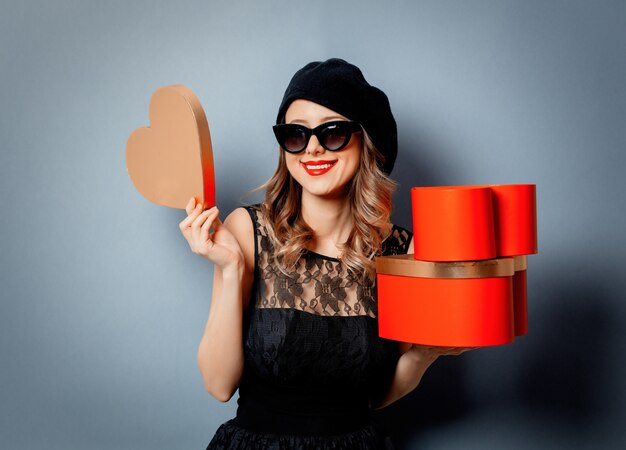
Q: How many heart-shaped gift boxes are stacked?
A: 2